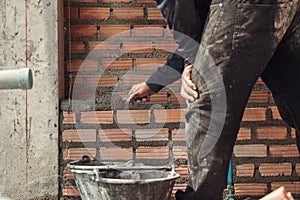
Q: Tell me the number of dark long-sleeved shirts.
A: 1